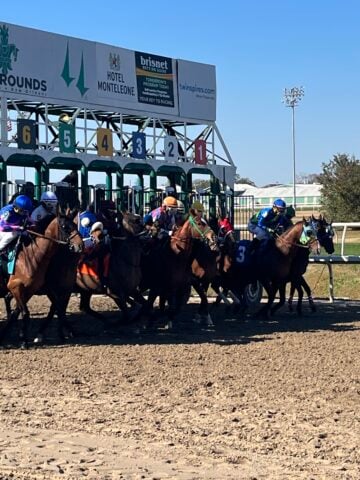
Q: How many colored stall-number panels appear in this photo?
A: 6